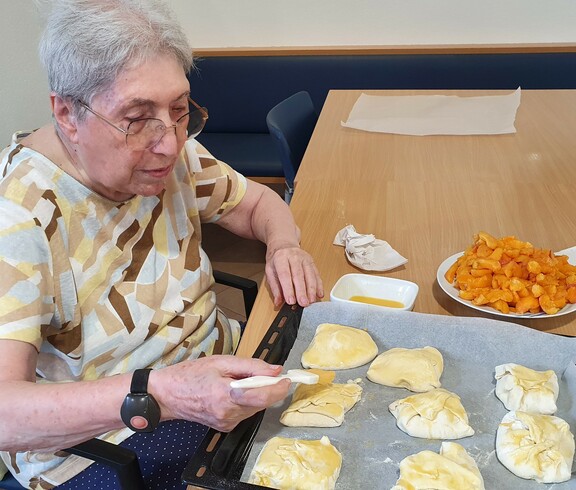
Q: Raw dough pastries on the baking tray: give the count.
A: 8